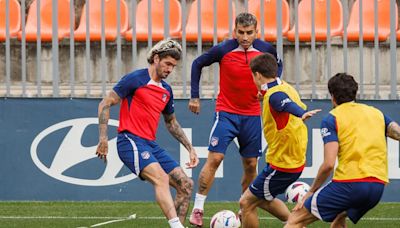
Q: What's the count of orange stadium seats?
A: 8